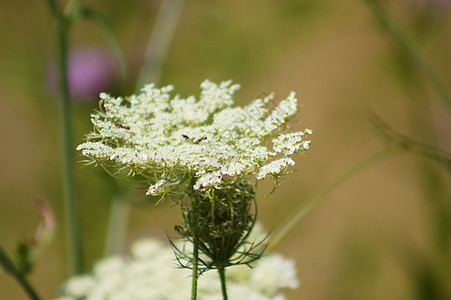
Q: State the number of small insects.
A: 3